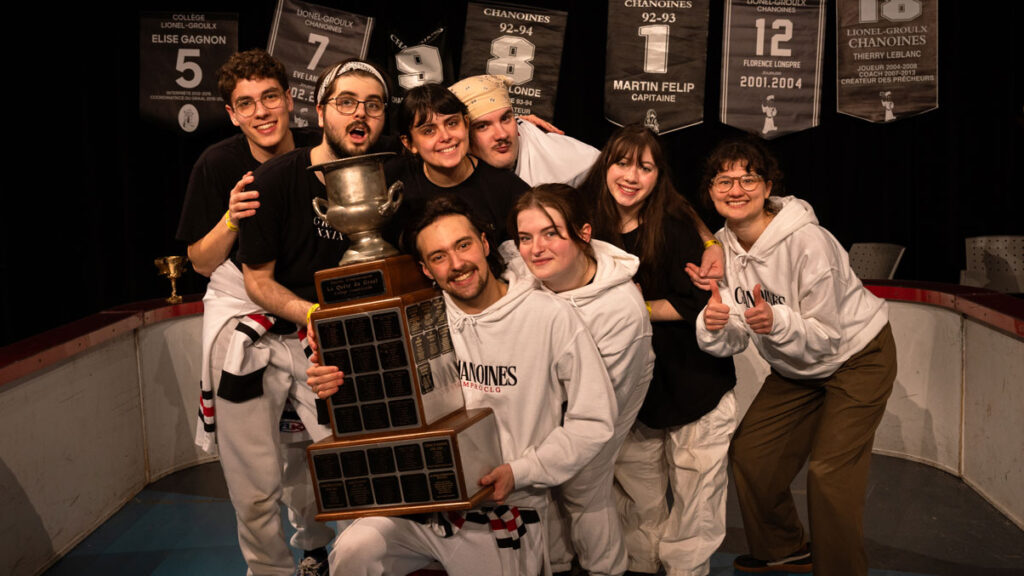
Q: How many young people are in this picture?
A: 8